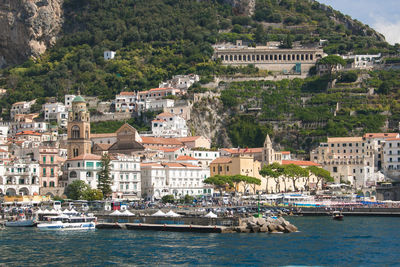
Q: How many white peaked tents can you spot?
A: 11